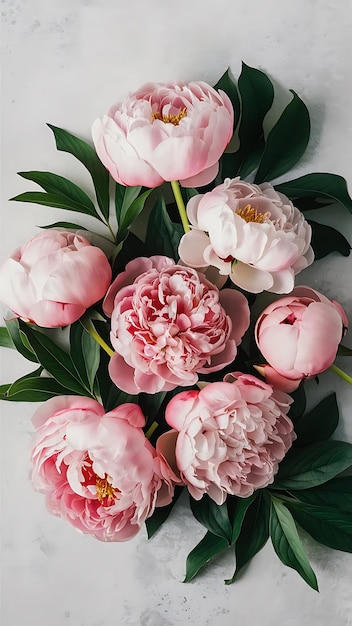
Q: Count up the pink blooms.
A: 7